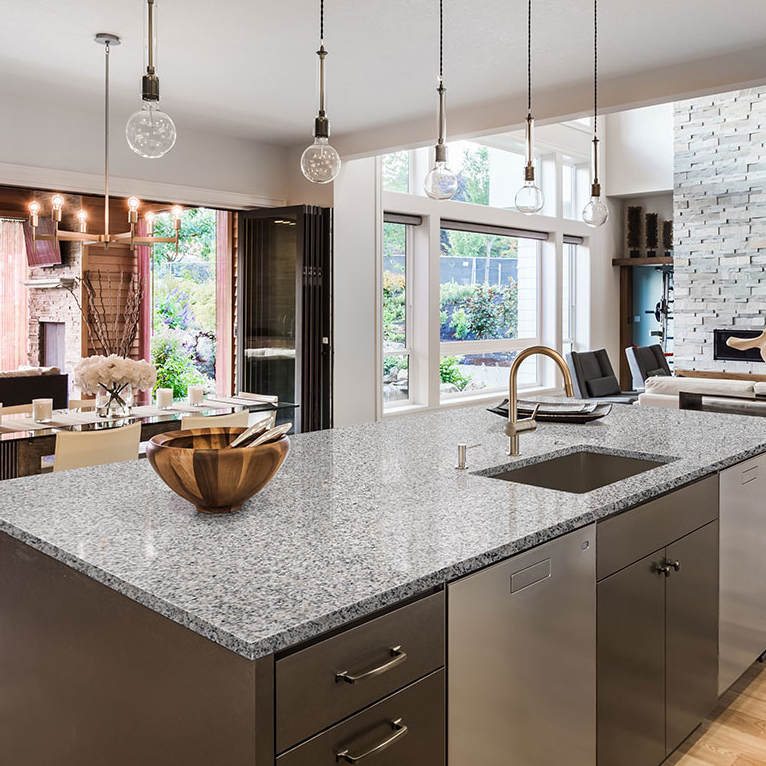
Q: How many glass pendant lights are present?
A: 5